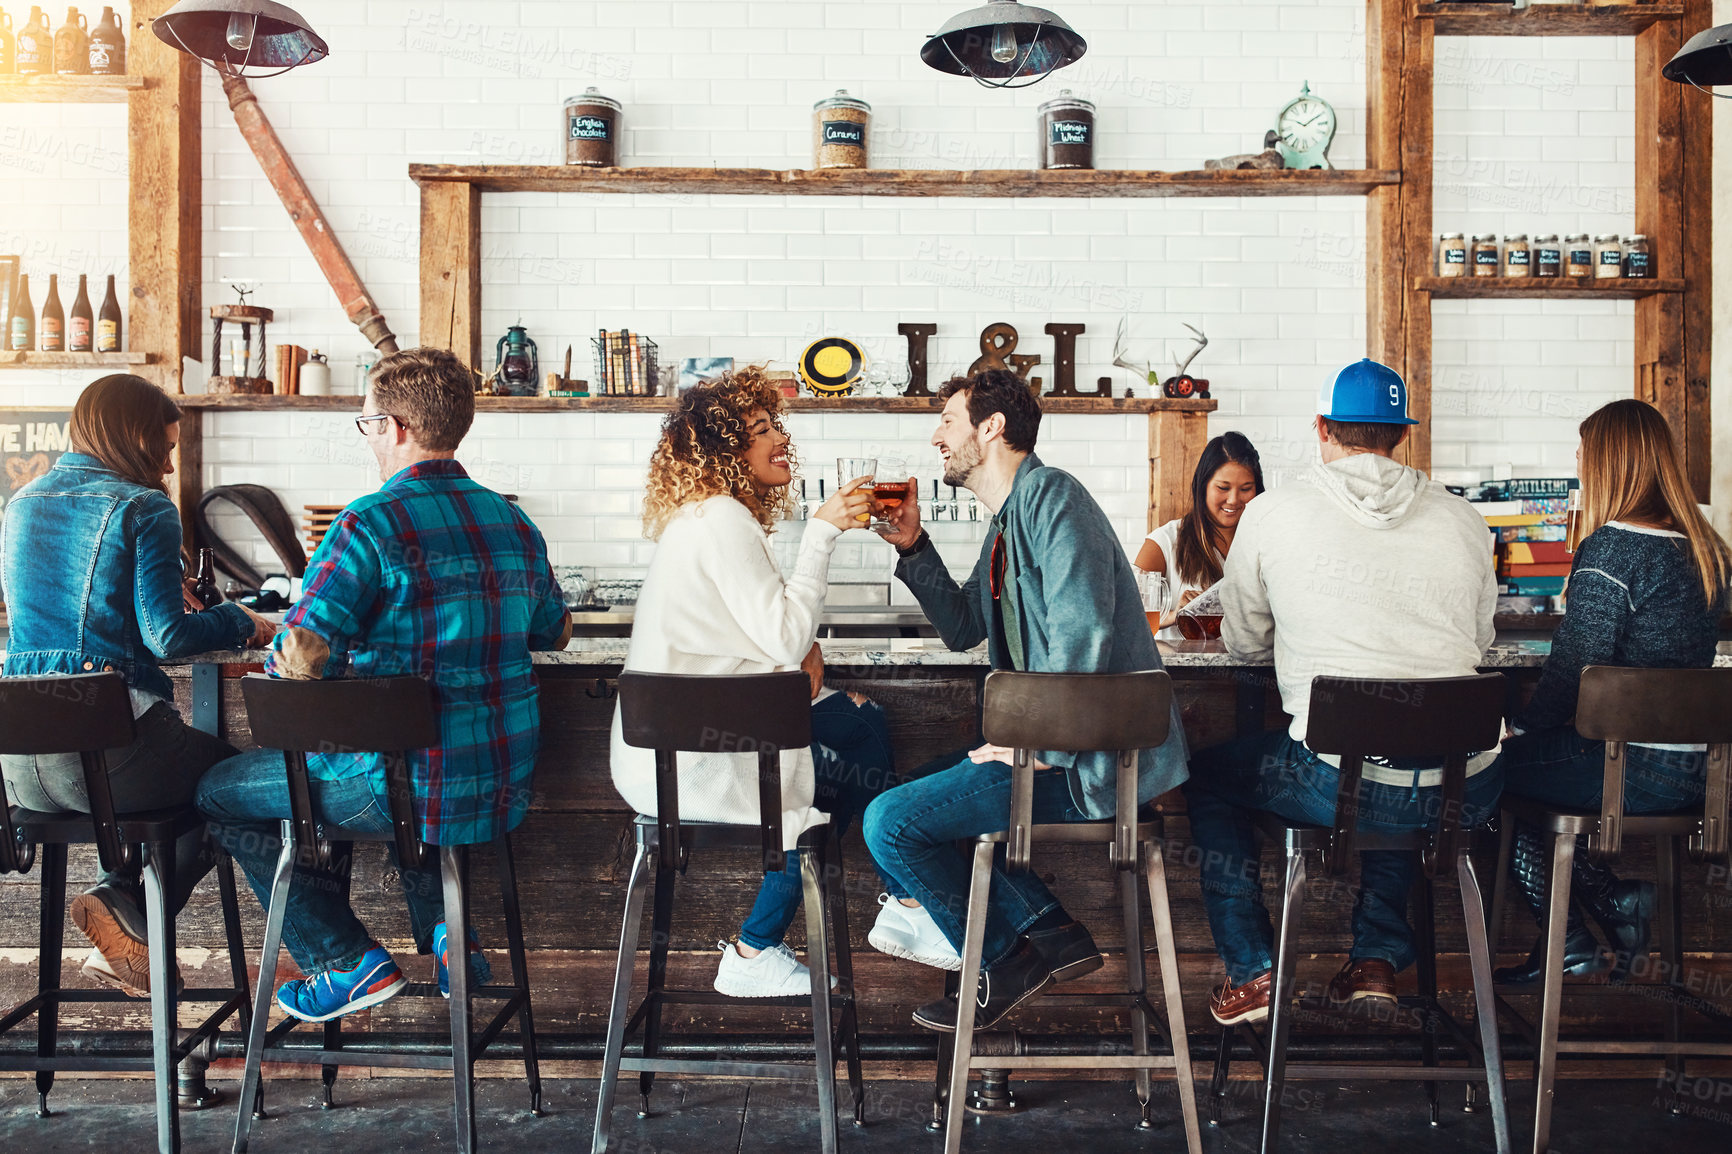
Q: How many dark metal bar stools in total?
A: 6